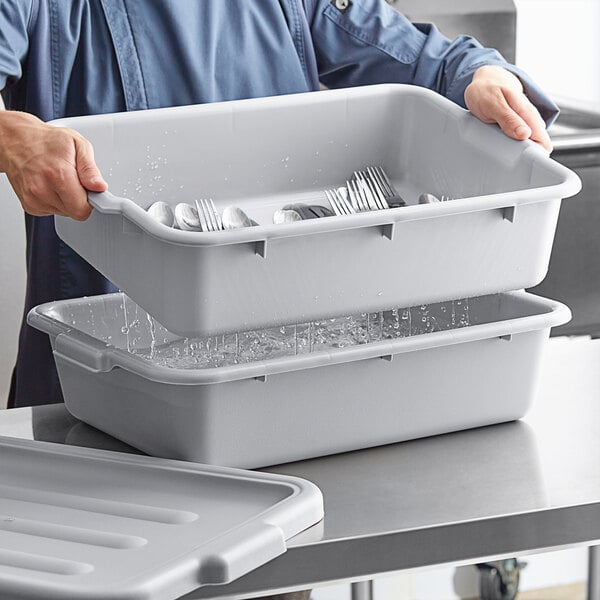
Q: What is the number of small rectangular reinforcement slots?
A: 6